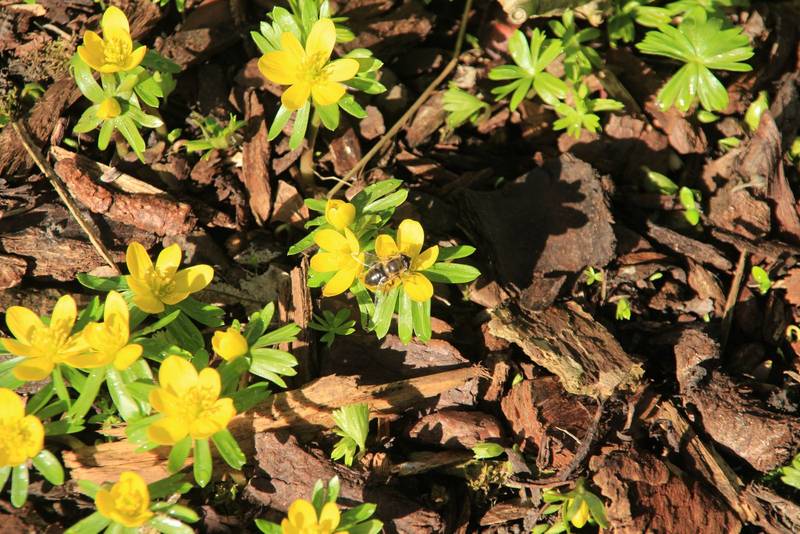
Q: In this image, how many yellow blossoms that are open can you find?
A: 11